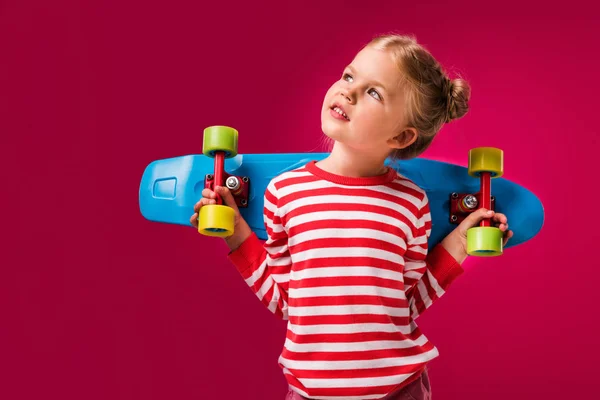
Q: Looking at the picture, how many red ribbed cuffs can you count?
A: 2